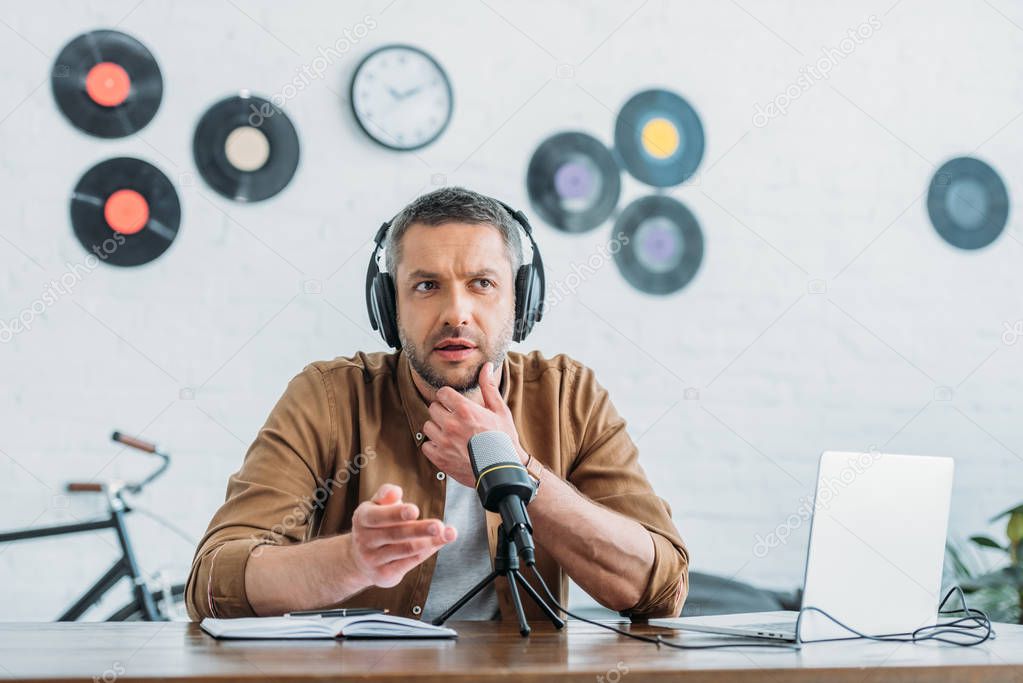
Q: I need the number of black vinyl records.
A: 7